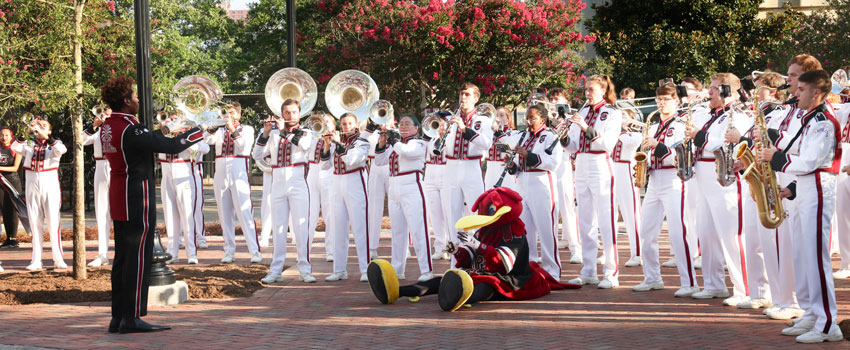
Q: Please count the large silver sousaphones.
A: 3